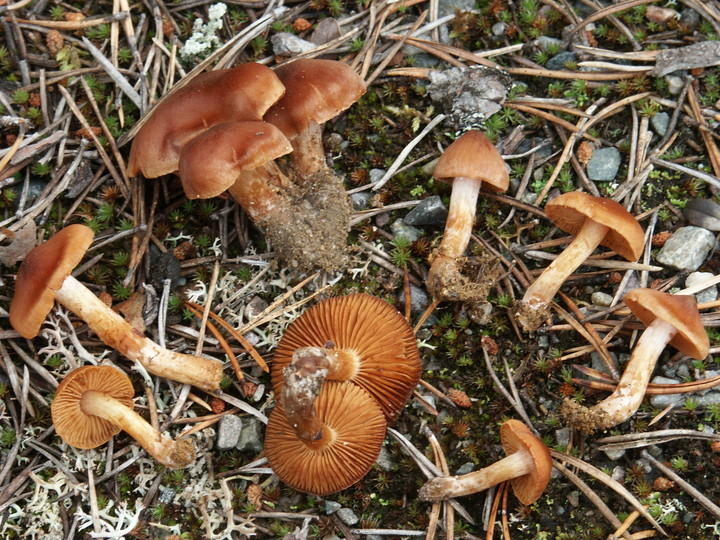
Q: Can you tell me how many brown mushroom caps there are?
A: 11